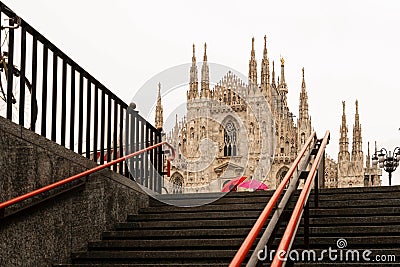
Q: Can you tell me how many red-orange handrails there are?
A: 3